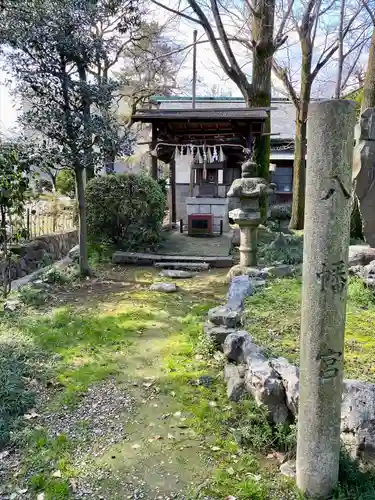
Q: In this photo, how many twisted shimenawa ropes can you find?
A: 1